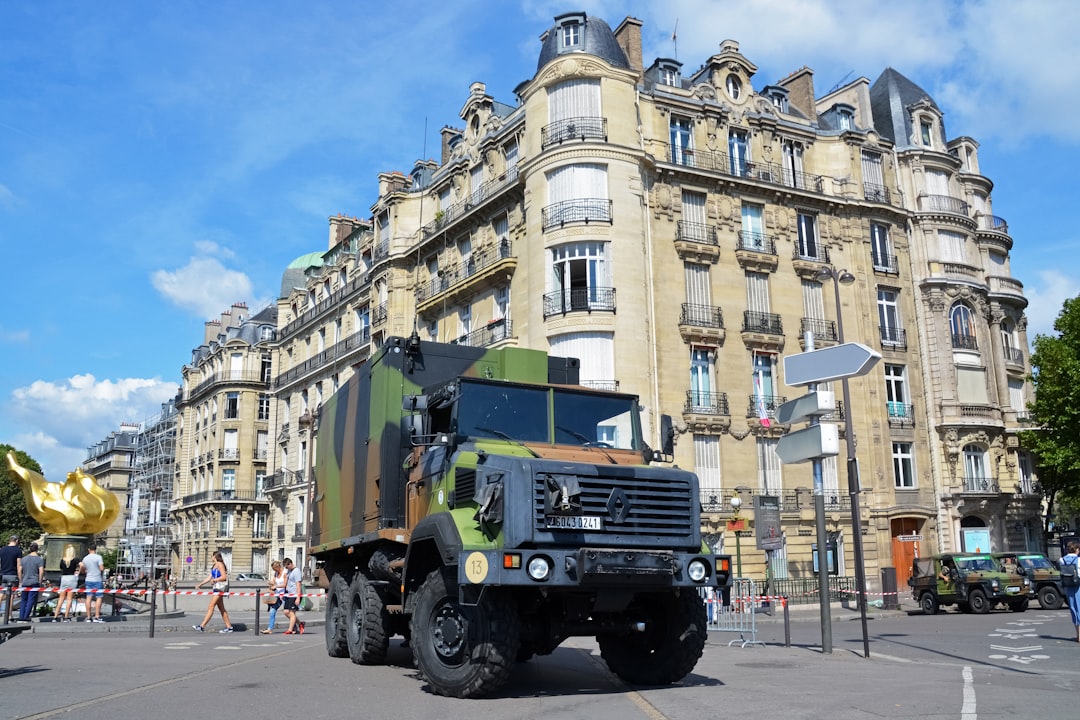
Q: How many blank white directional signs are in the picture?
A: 3